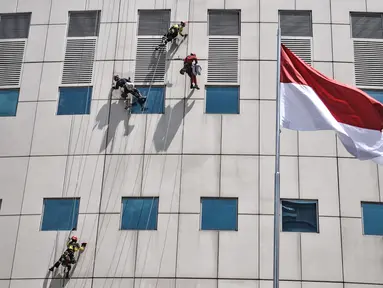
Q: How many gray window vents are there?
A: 6